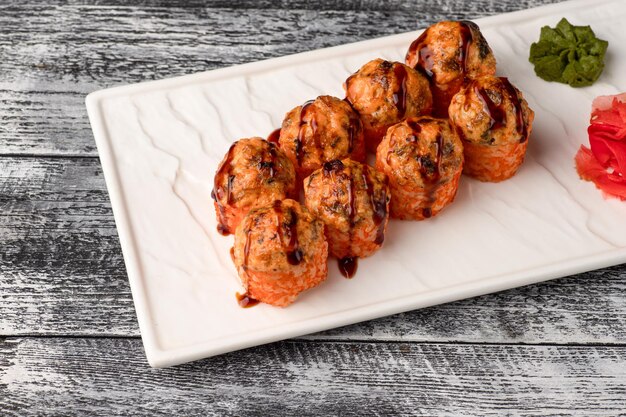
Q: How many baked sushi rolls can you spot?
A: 8